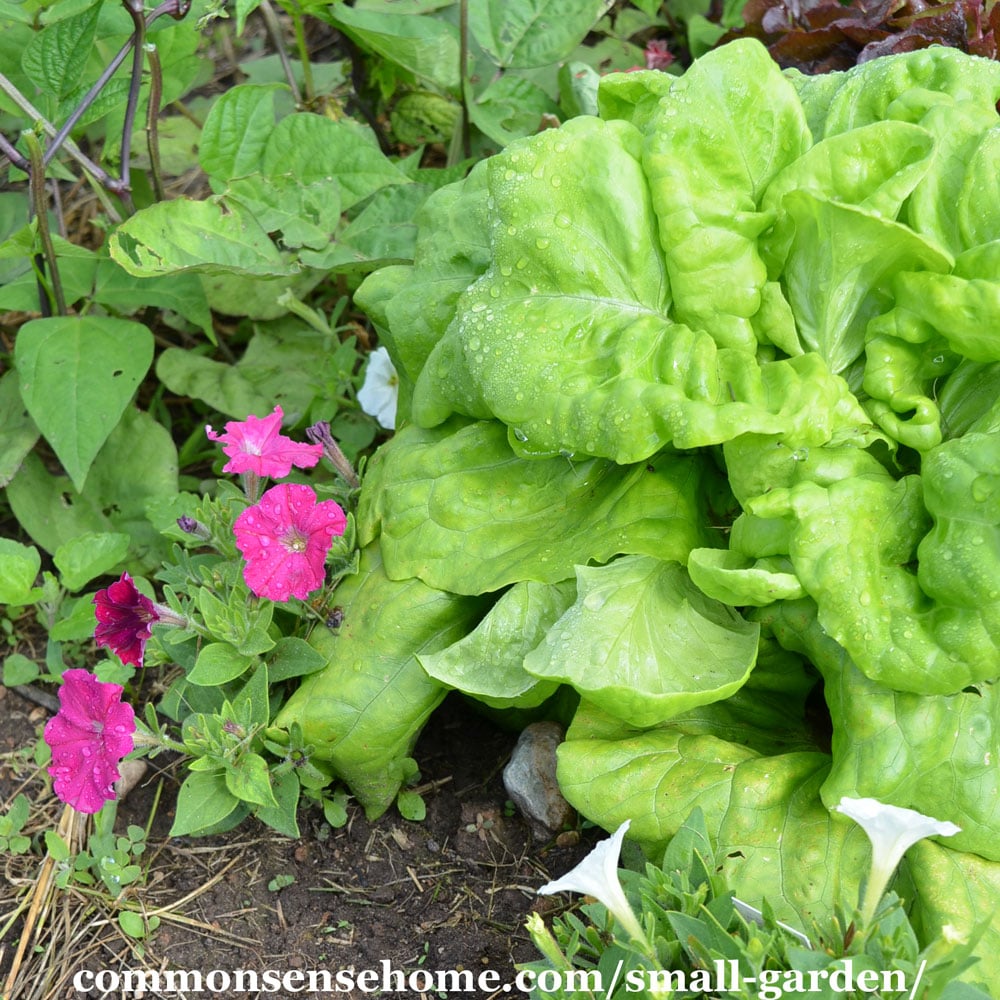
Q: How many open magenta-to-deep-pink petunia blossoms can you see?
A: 4